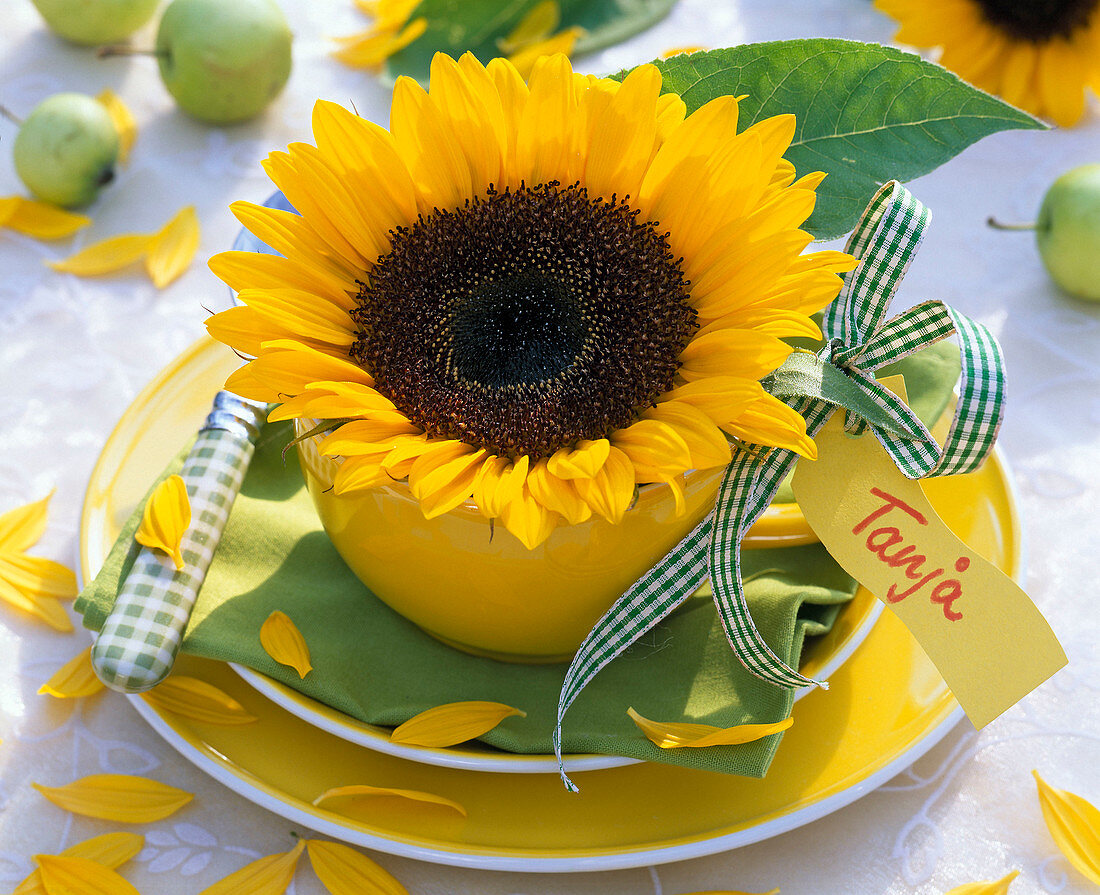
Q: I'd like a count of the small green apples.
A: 4